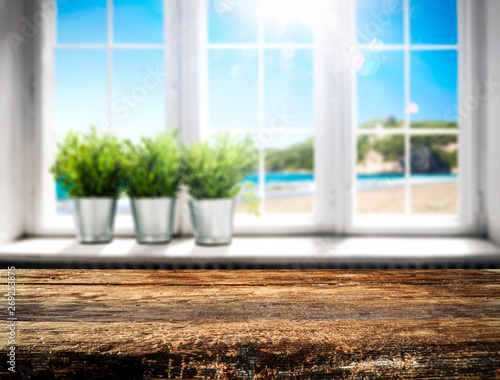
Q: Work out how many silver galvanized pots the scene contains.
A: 3